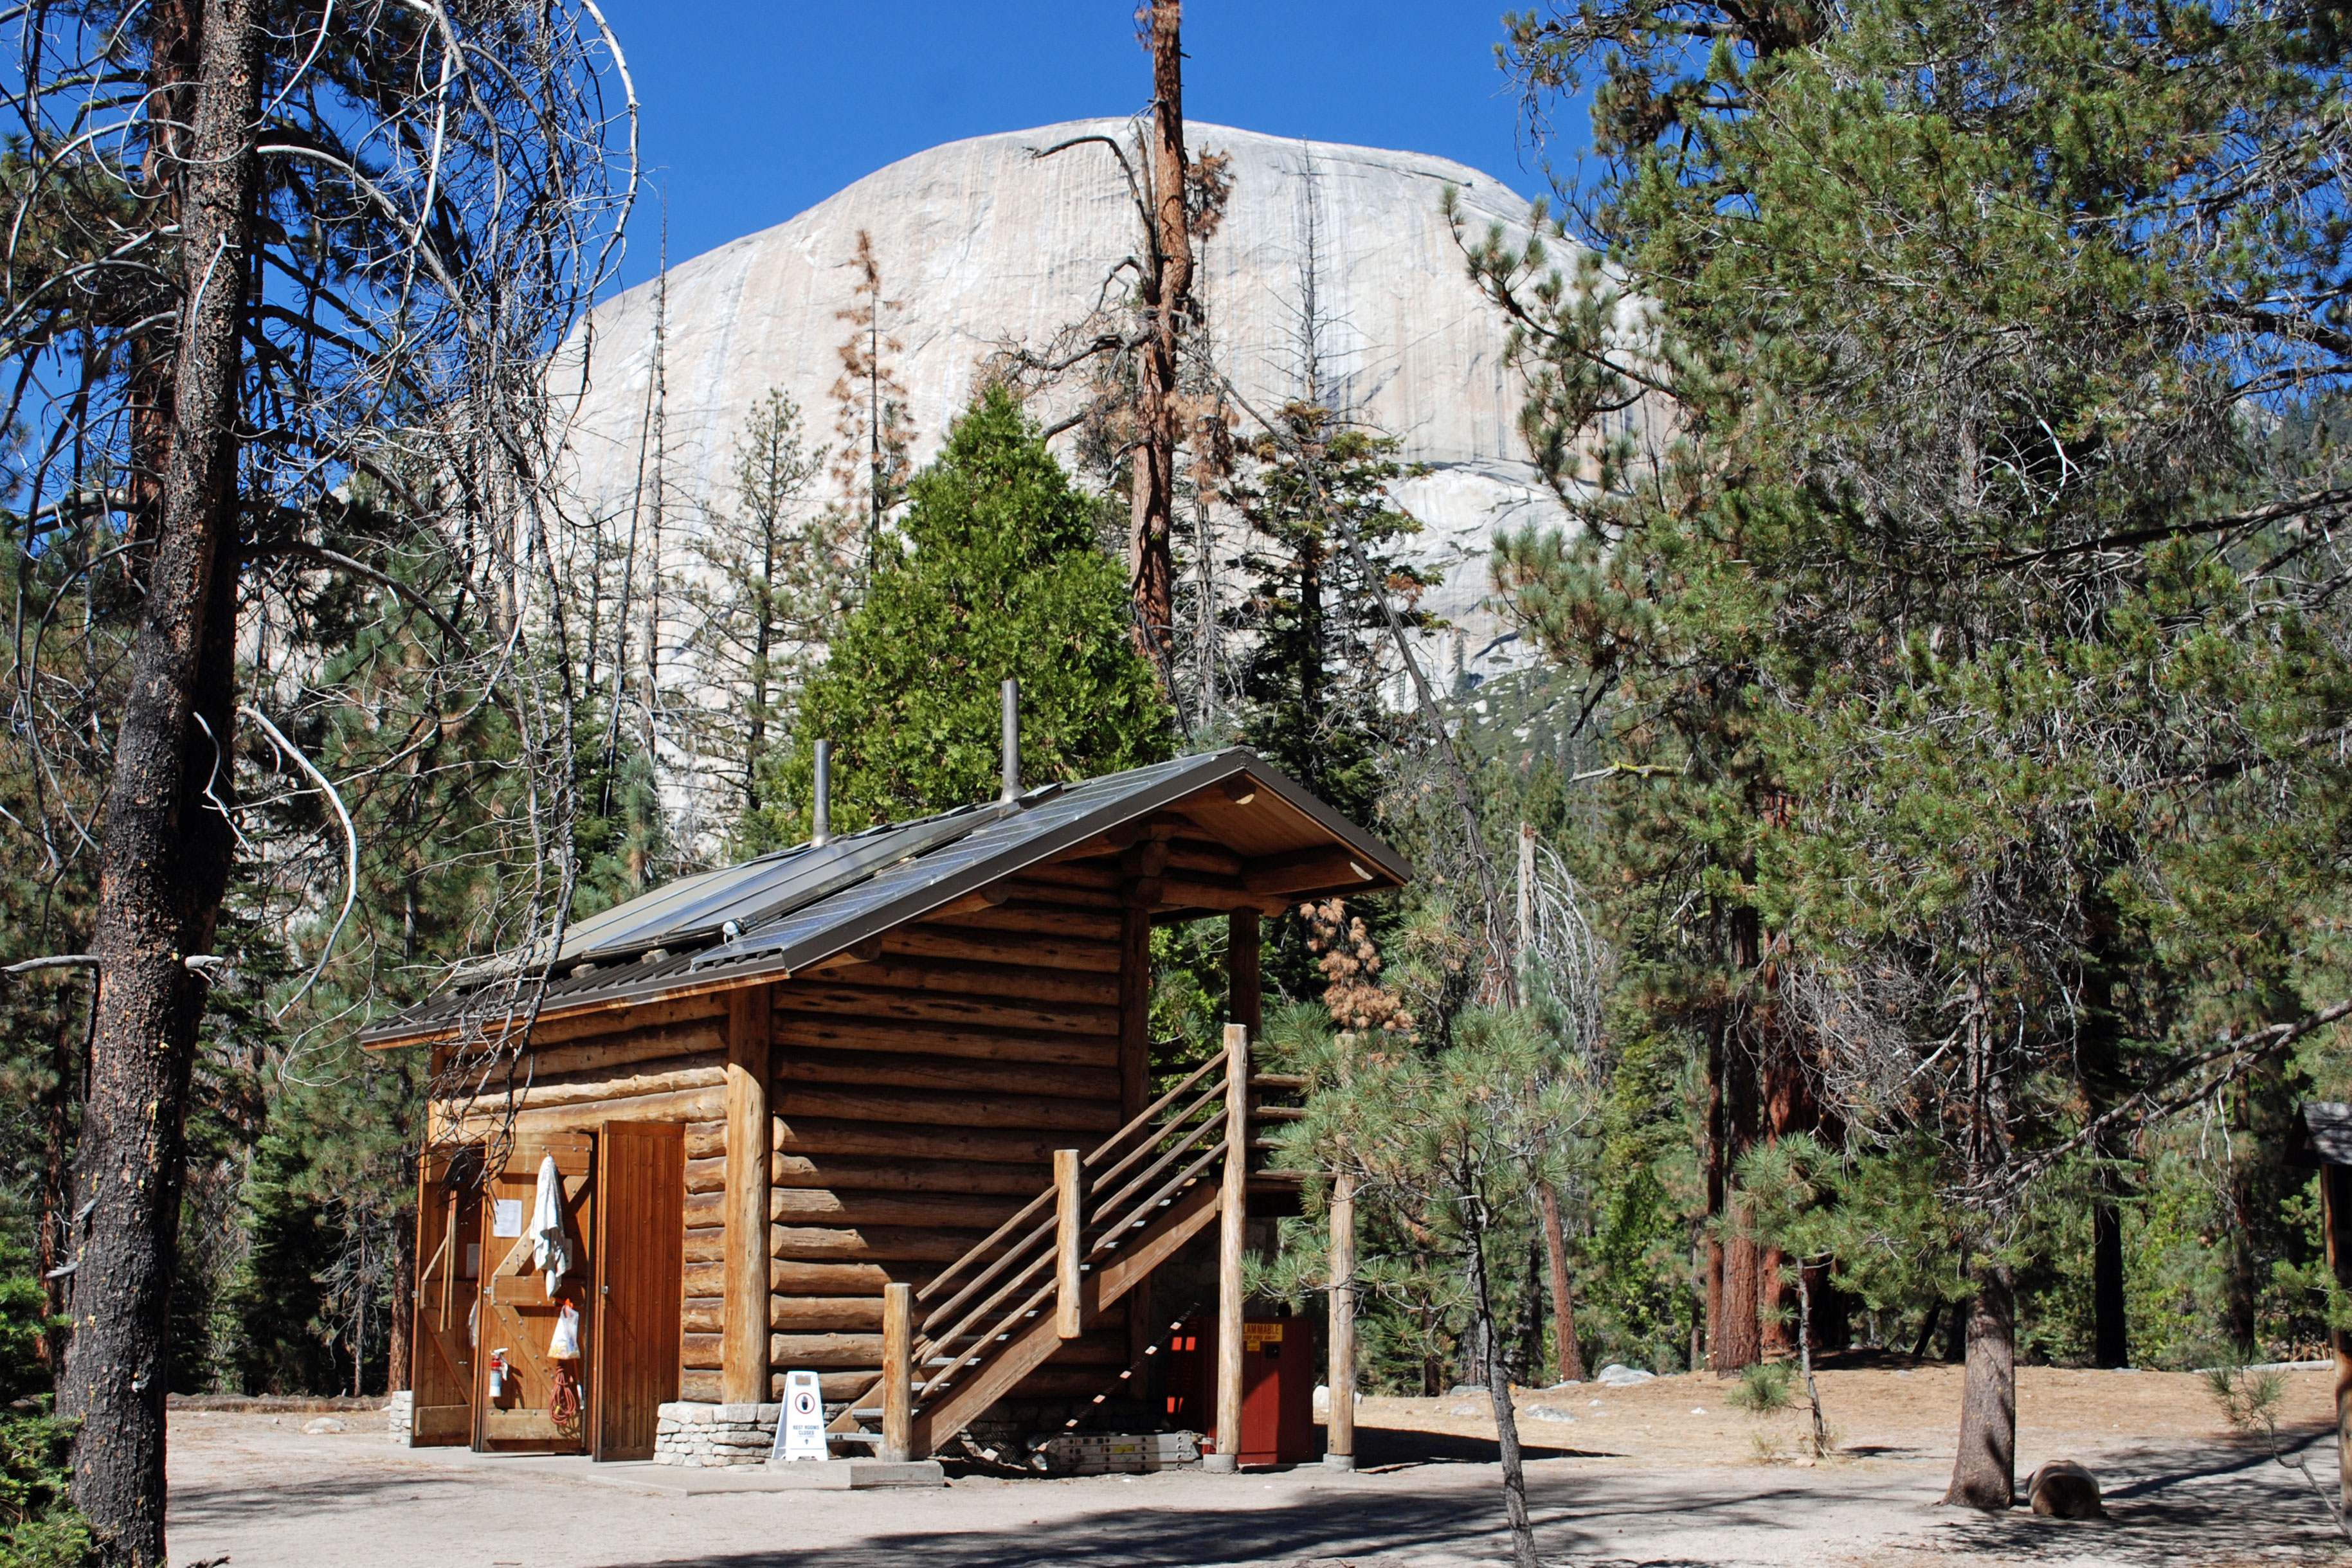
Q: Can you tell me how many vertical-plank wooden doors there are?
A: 3